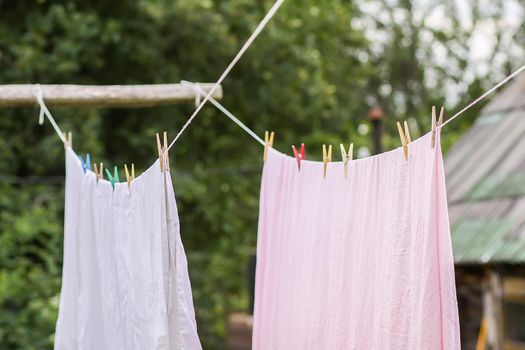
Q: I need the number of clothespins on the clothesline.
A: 12